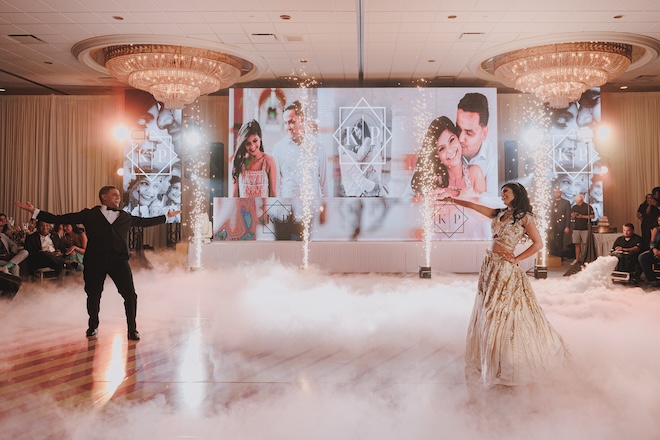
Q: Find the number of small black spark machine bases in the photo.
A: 2